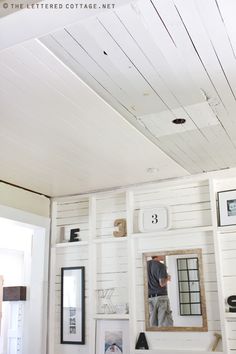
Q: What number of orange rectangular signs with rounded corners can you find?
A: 0